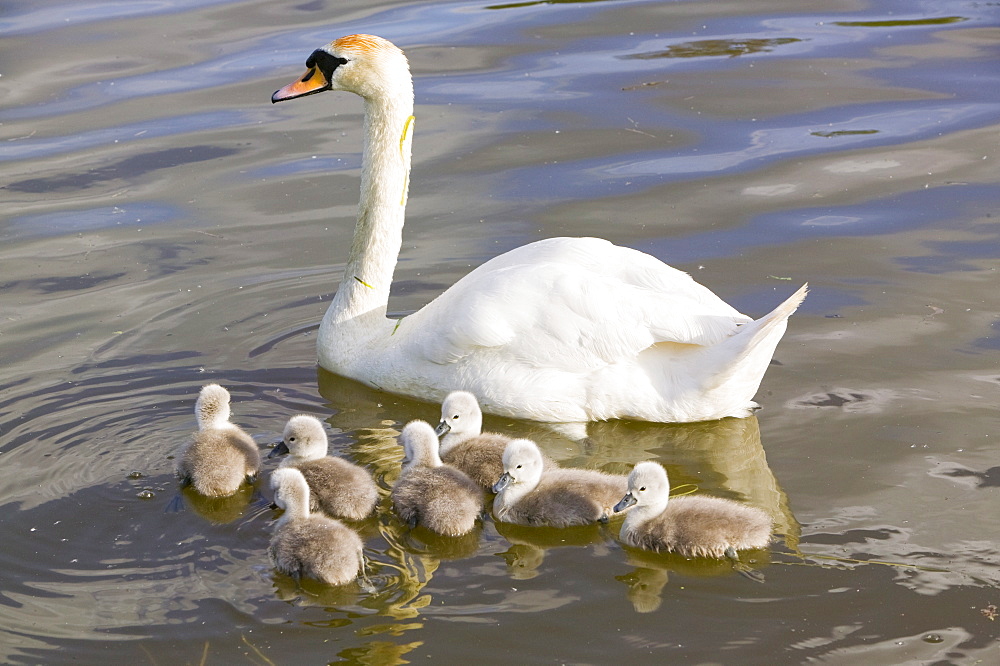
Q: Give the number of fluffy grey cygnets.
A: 7